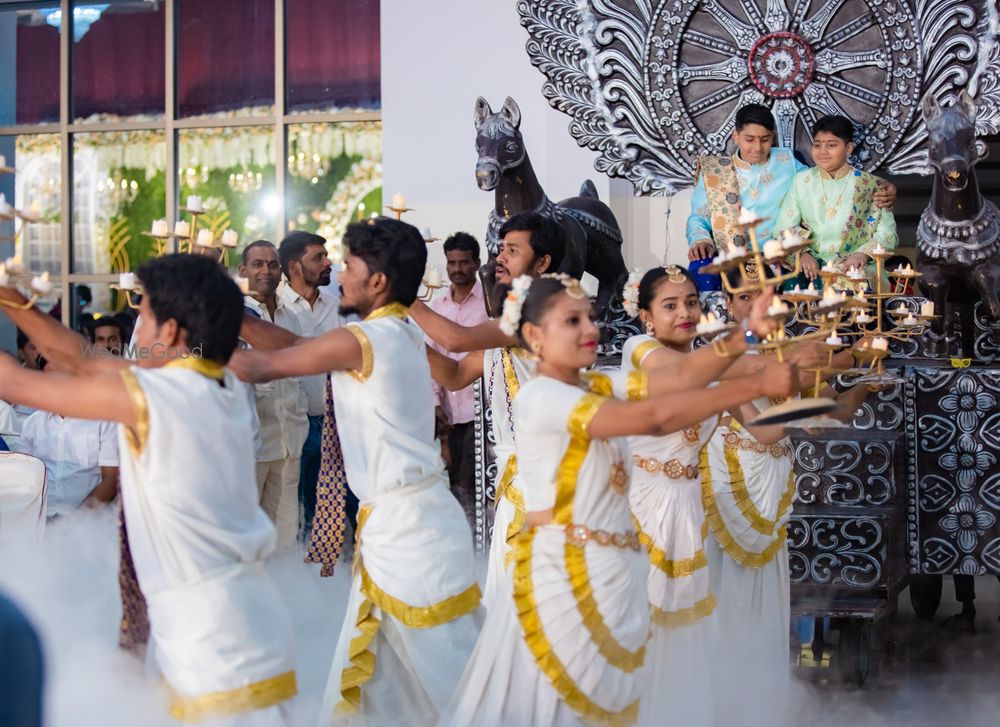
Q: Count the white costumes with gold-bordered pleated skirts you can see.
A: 3